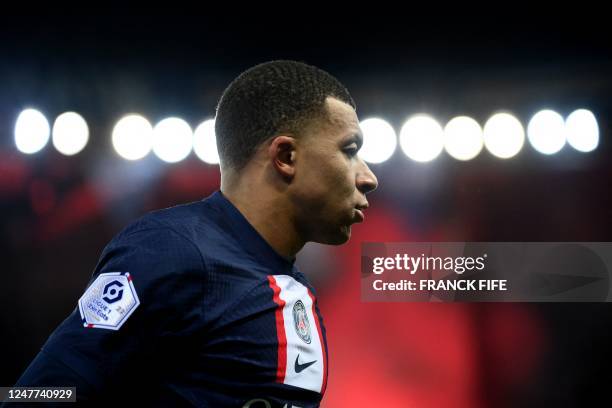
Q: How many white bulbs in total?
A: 11